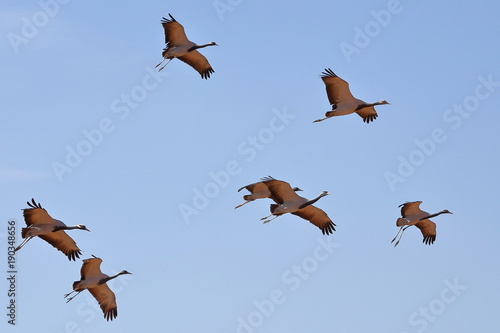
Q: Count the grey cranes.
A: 7